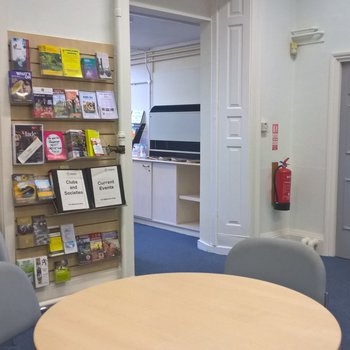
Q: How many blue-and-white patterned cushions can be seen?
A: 0